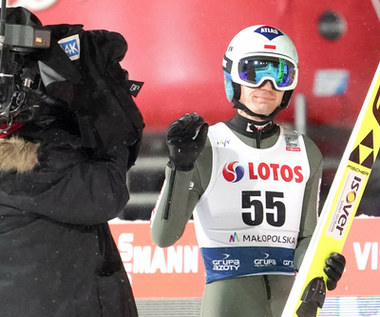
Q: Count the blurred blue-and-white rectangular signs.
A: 1